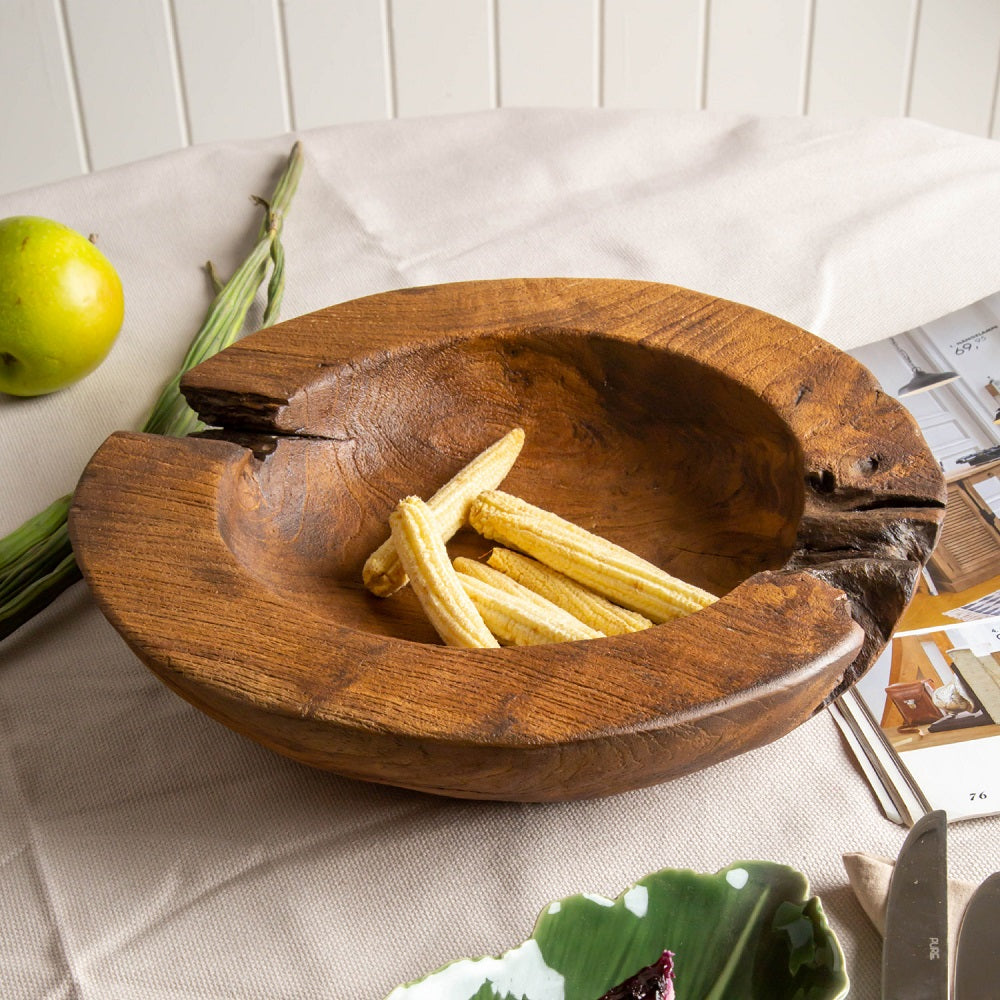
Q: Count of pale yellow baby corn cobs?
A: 6